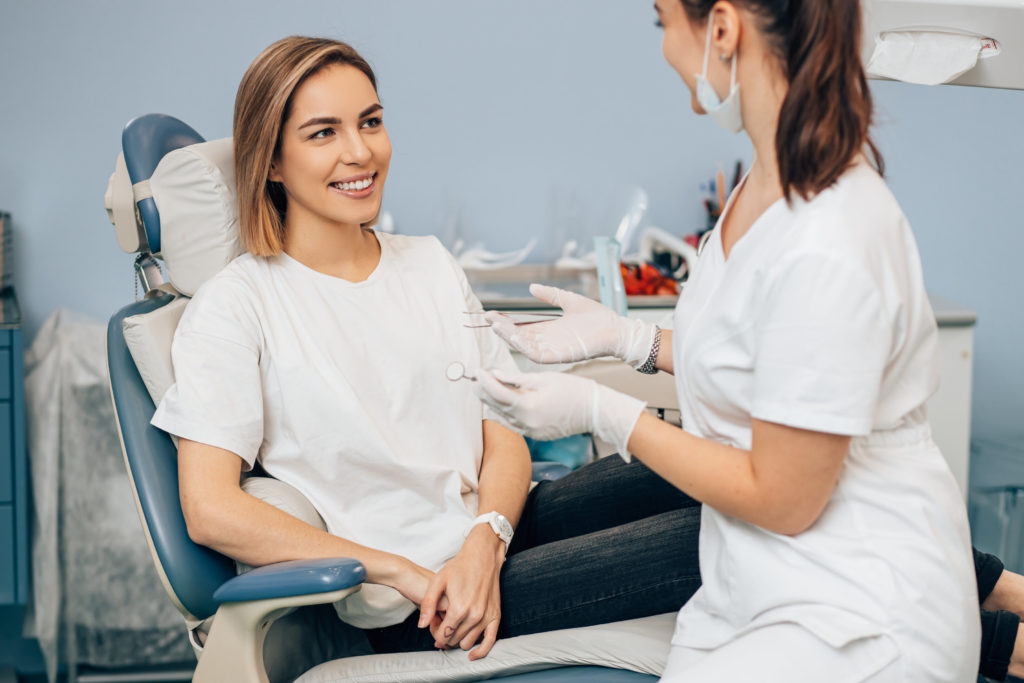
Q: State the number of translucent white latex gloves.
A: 2